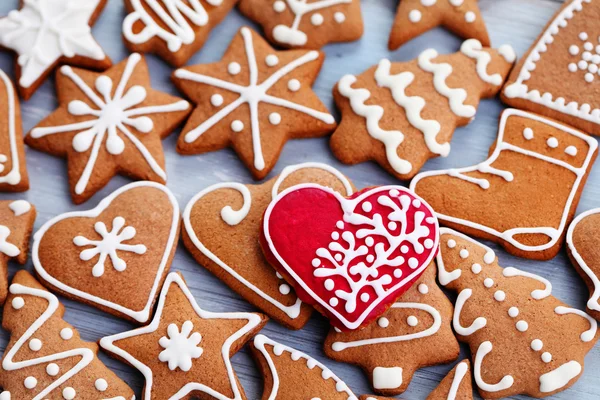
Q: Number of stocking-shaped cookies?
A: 1